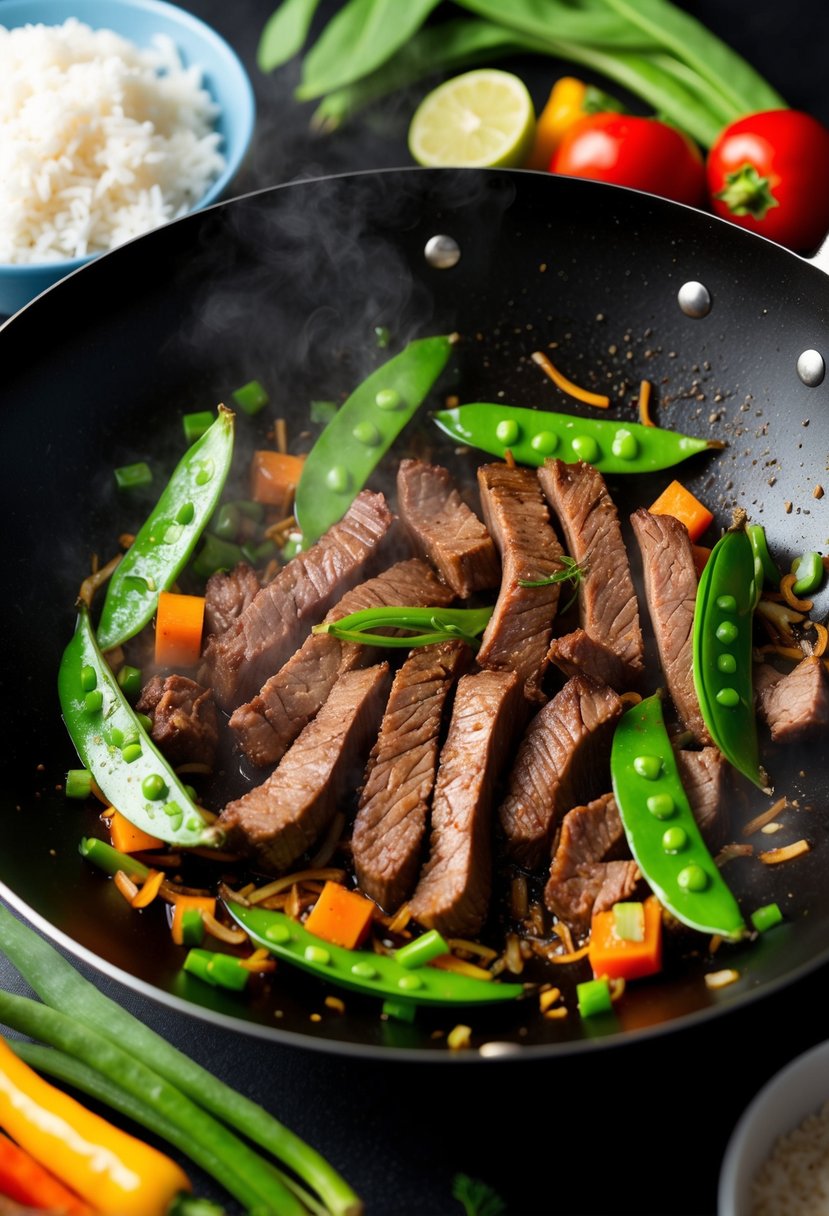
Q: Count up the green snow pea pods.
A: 7